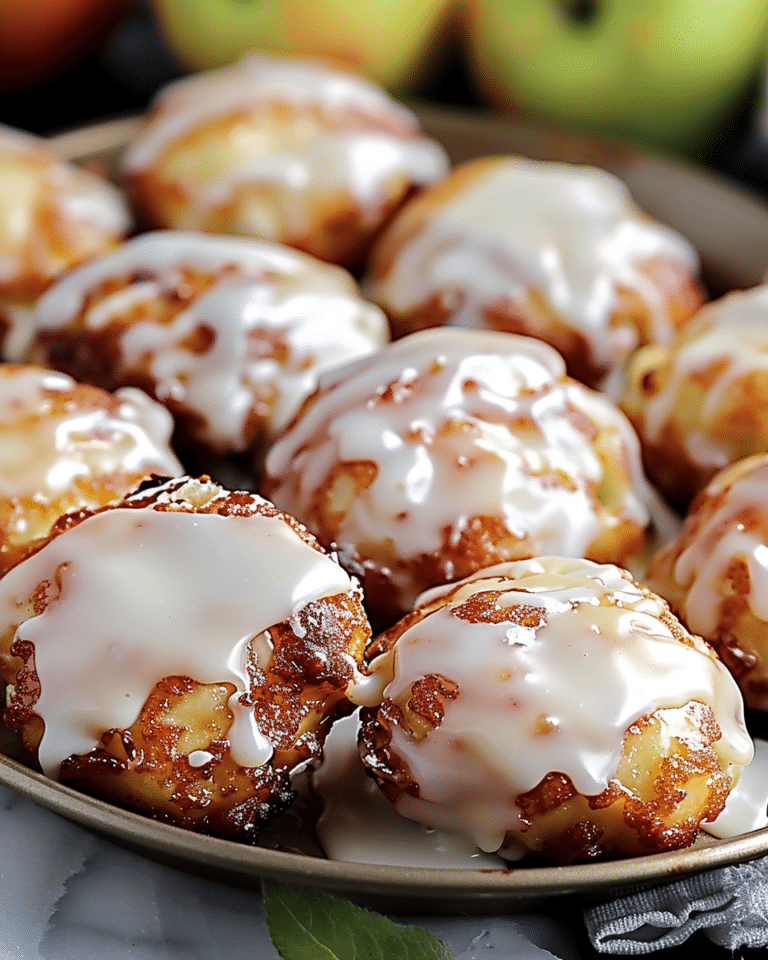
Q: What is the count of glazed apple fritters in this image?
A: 10